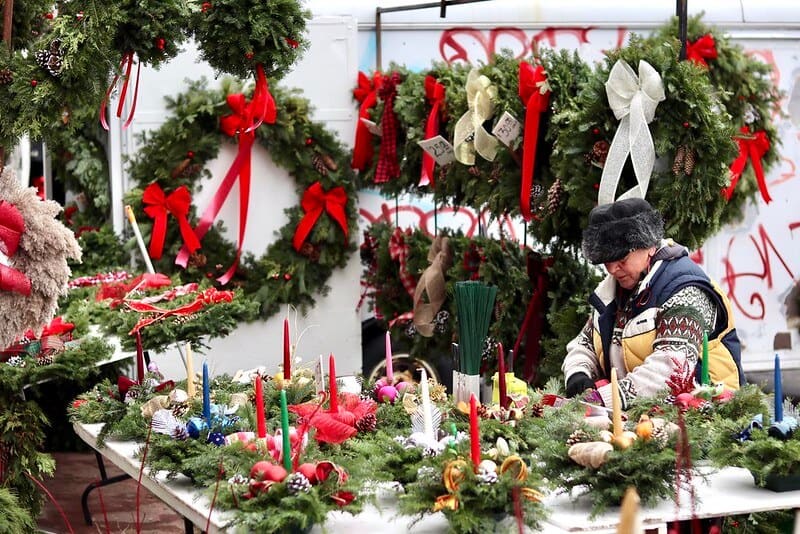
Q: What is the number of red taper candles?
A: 6